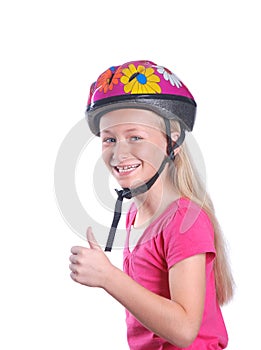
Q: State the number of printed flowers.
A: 3